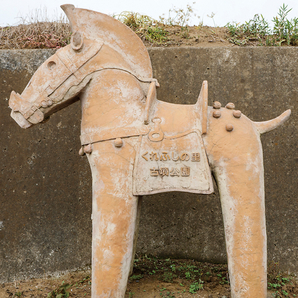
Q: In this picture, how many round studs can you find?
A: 8